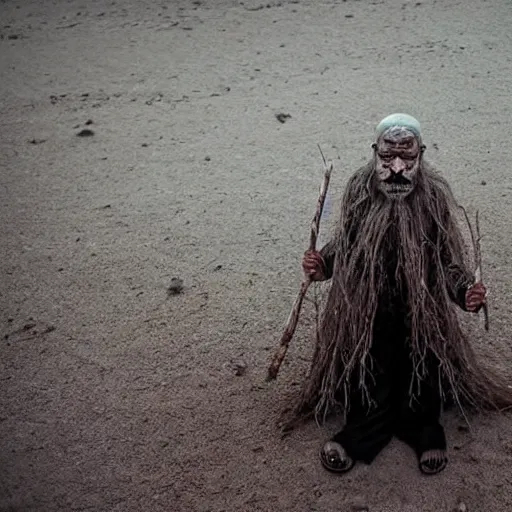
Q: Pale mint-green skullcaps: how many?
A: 1